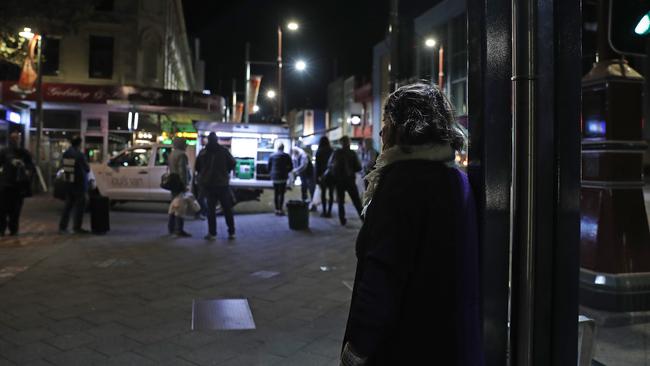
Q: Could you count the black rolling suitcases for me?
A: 1